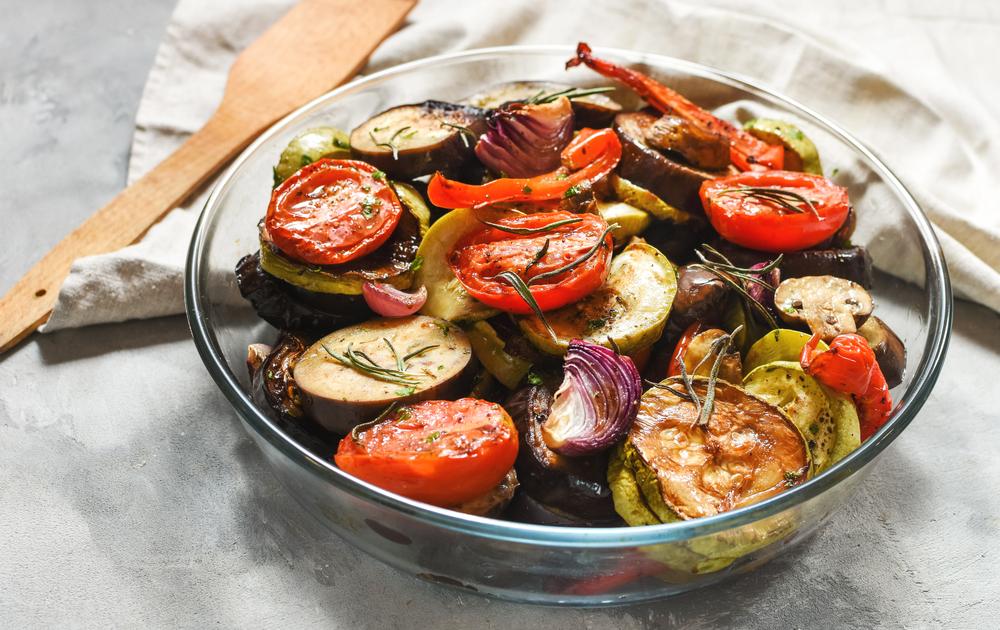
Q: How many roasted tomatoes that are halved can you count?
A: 4